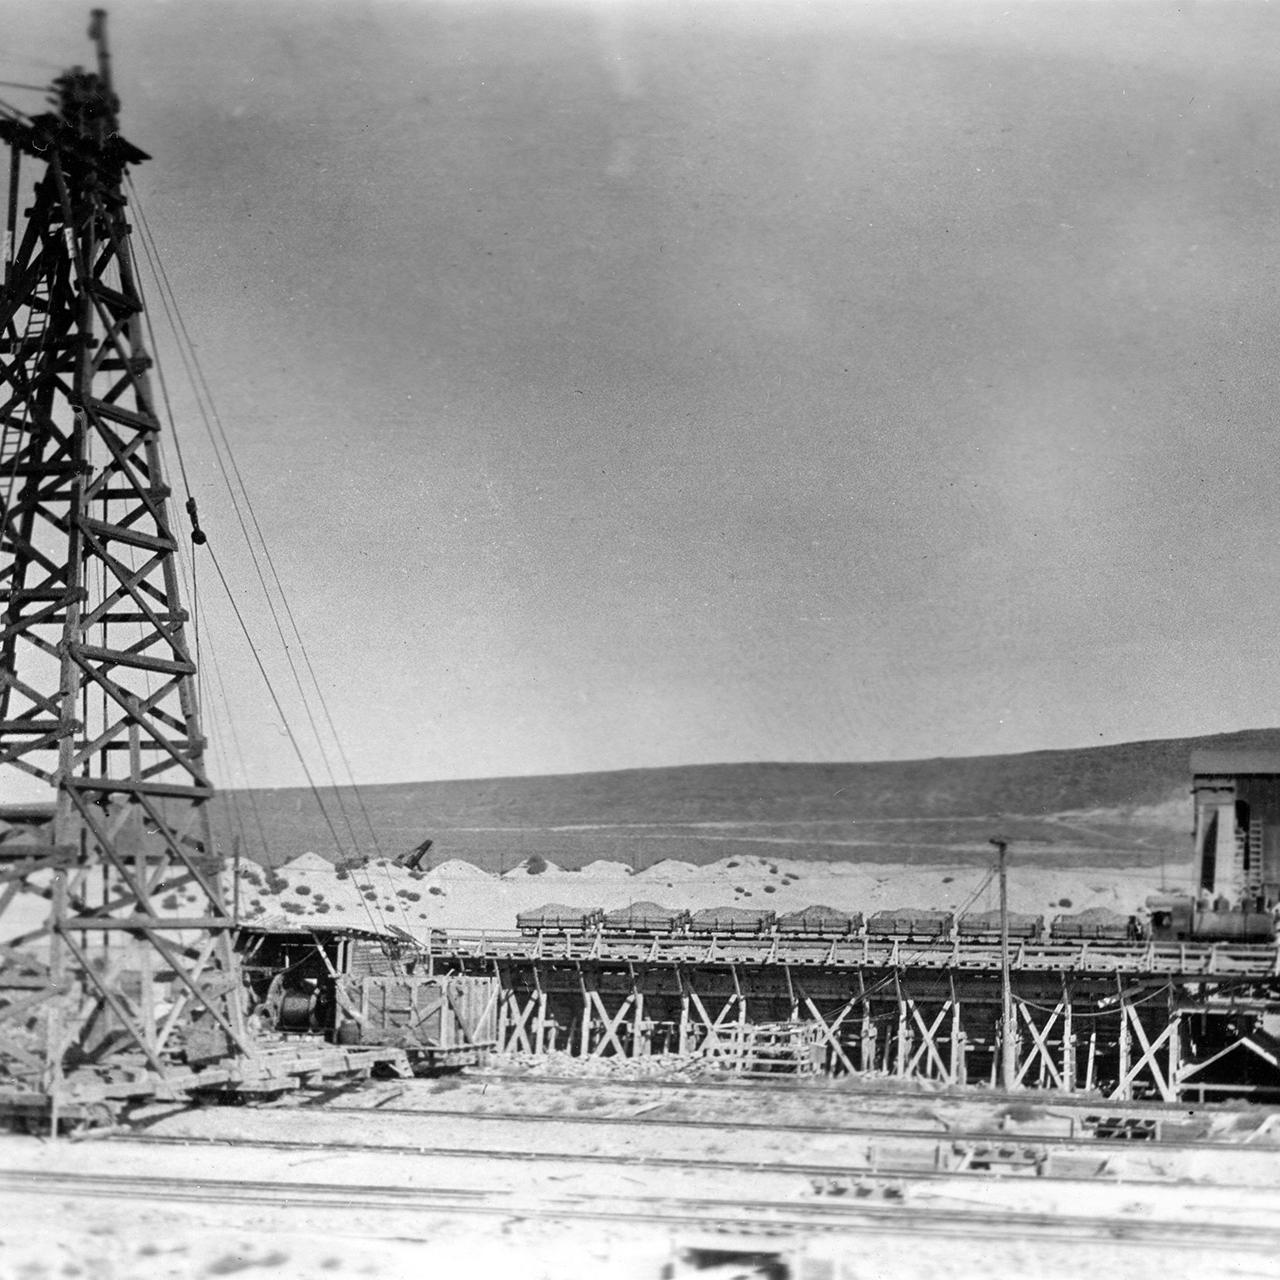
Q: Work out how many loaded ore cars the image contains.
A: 7